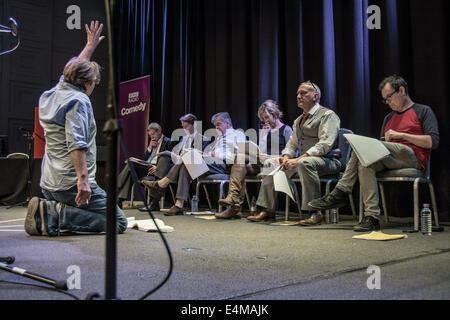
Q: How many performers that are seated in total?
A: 6